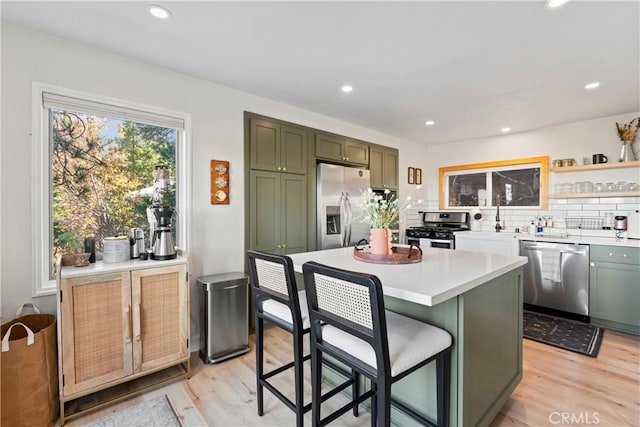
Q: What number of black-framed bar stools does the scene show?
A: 2